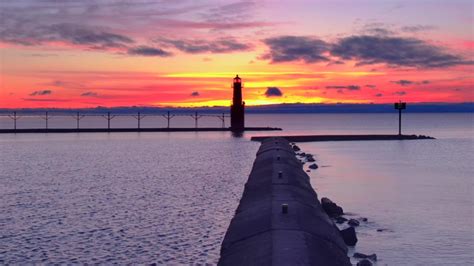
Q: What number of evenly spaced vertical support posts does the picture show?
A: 8